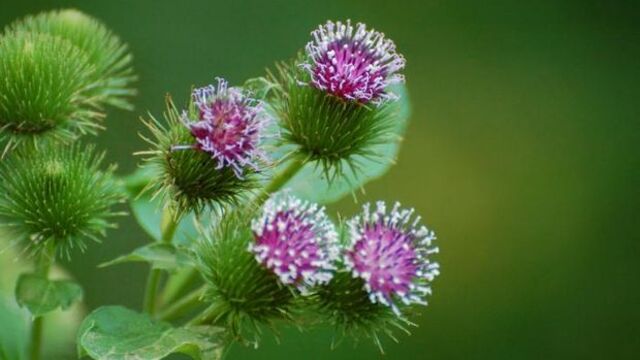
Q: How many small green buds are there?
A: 3